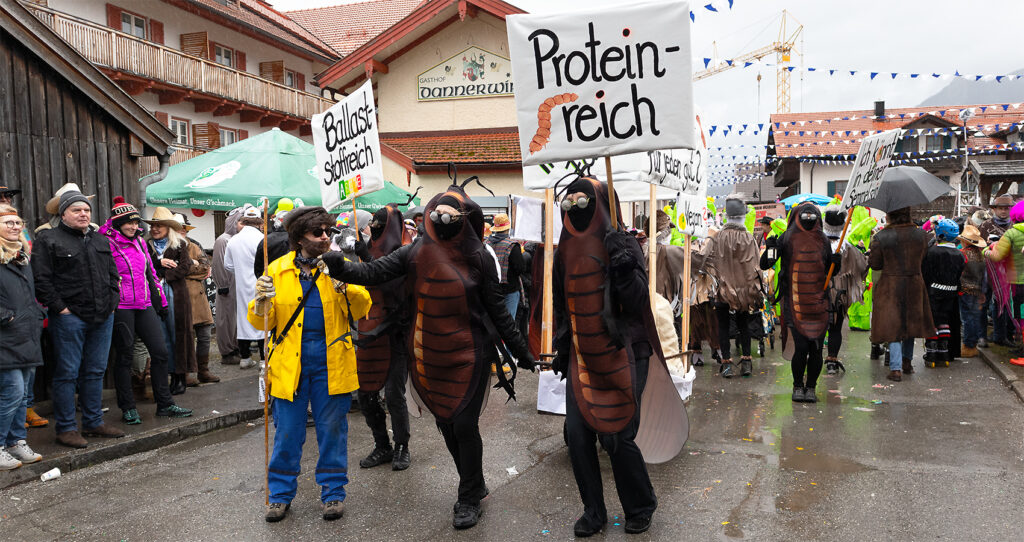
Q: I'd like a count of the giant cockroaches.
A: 4